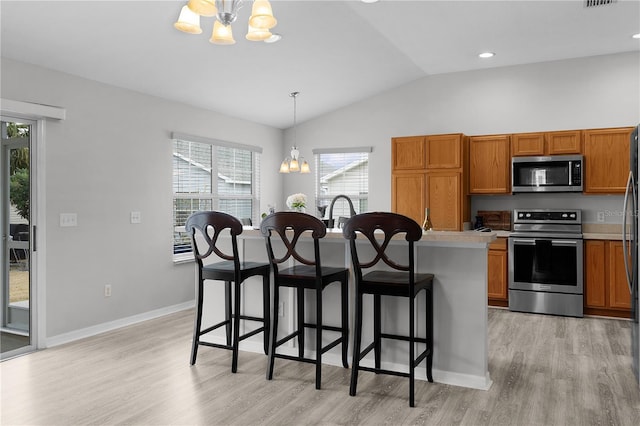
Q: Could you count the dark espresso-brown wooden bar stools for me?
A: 3